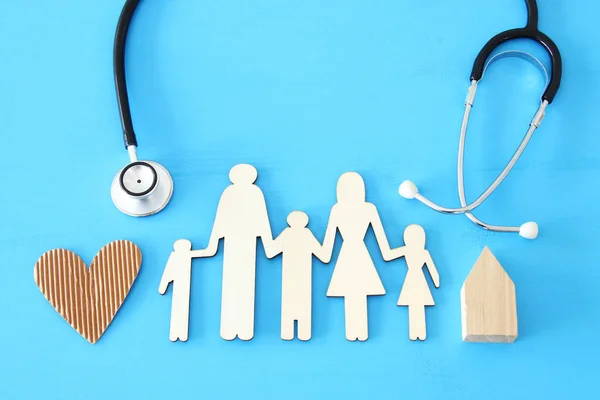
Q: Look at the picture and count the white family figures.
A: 5